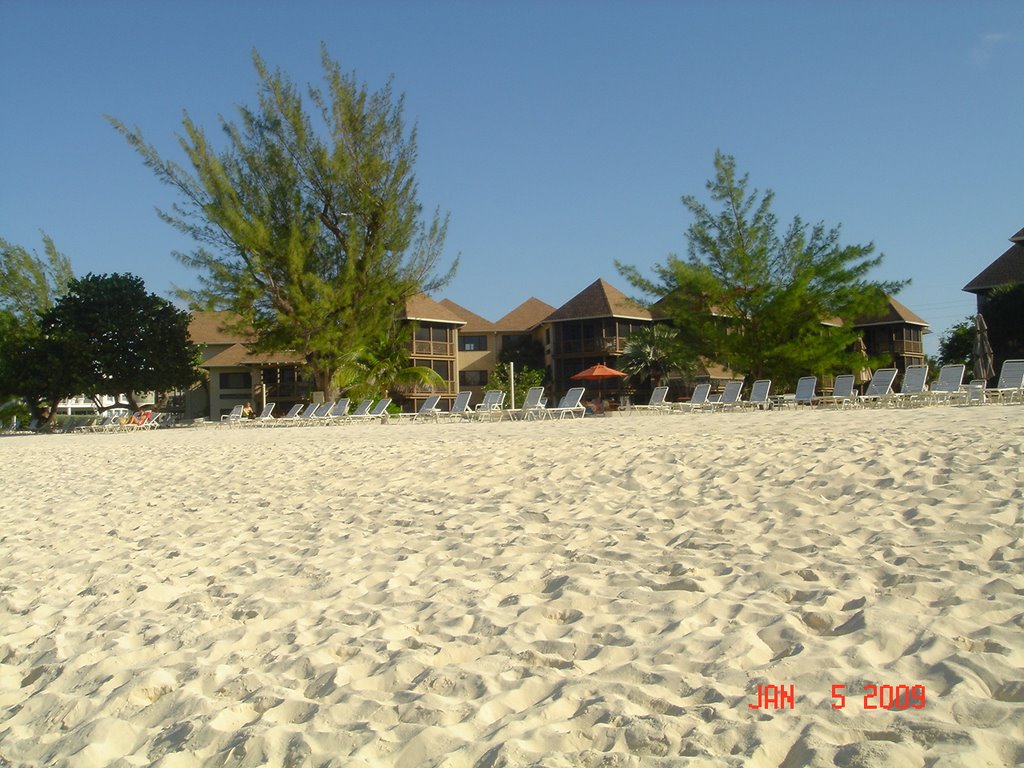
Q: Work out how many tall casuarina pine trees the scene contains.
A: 2